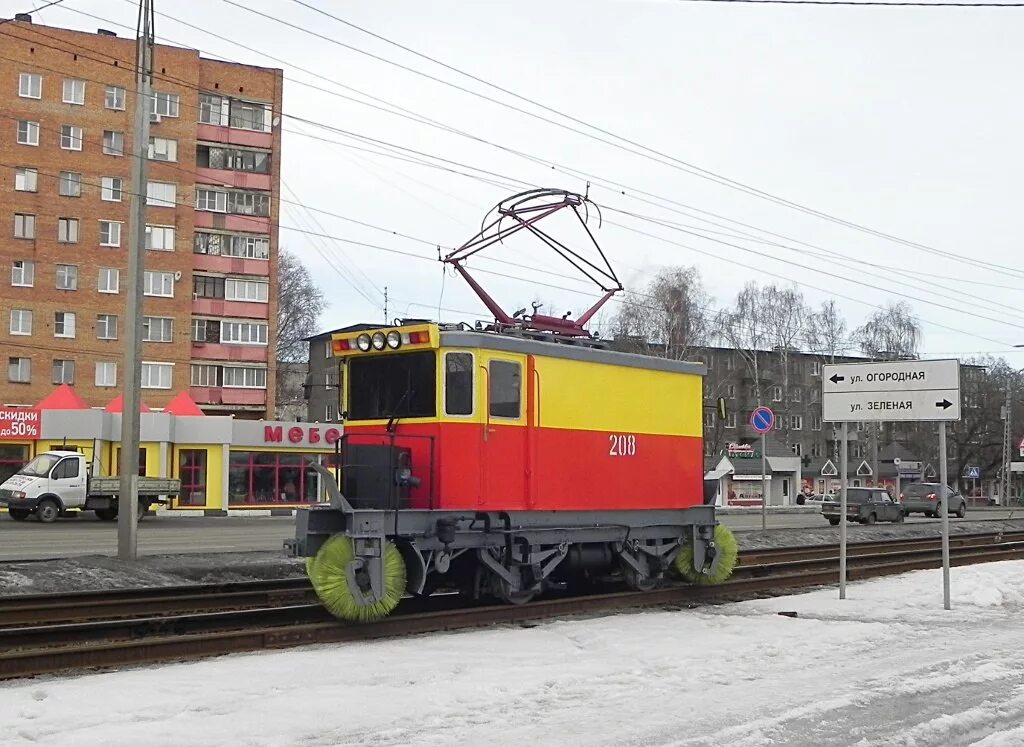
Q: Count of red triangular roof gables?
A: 3